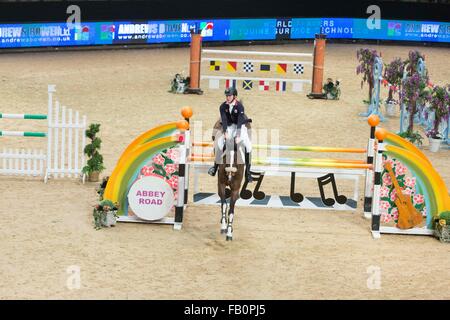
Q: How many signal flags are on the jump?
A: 12